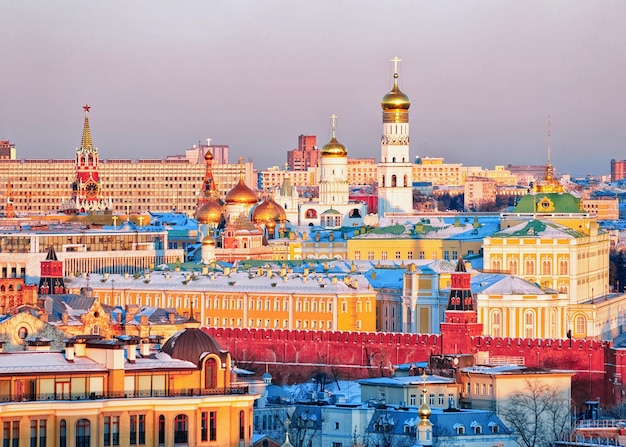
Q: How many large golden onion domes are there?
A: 5